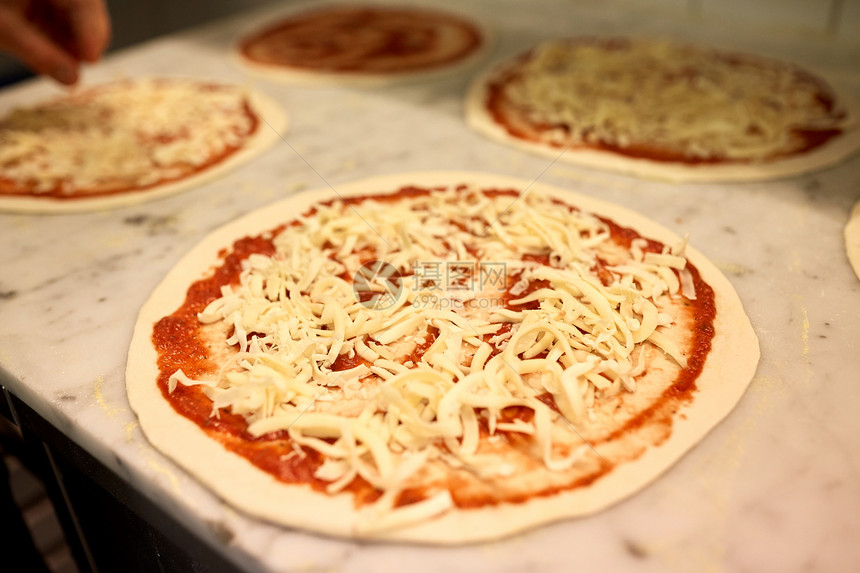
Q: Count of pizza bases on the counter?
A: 5